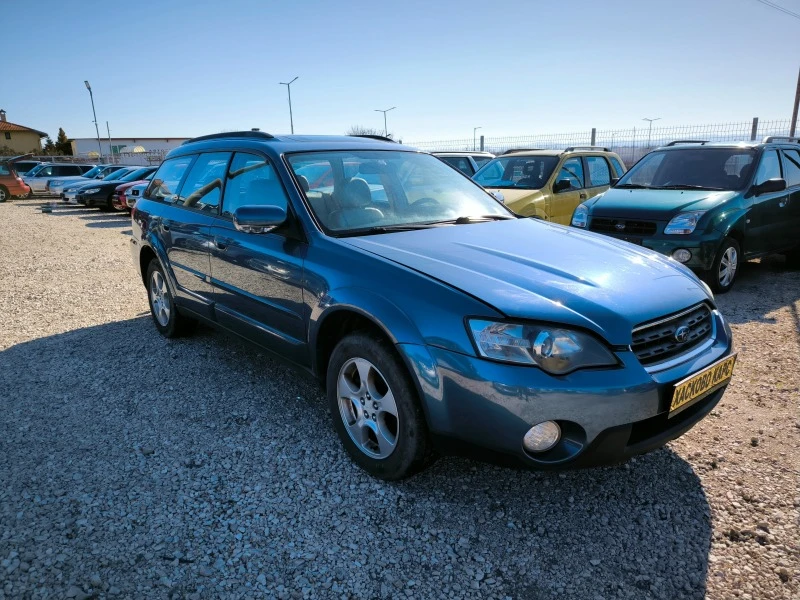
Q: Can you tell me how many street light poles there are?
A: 5